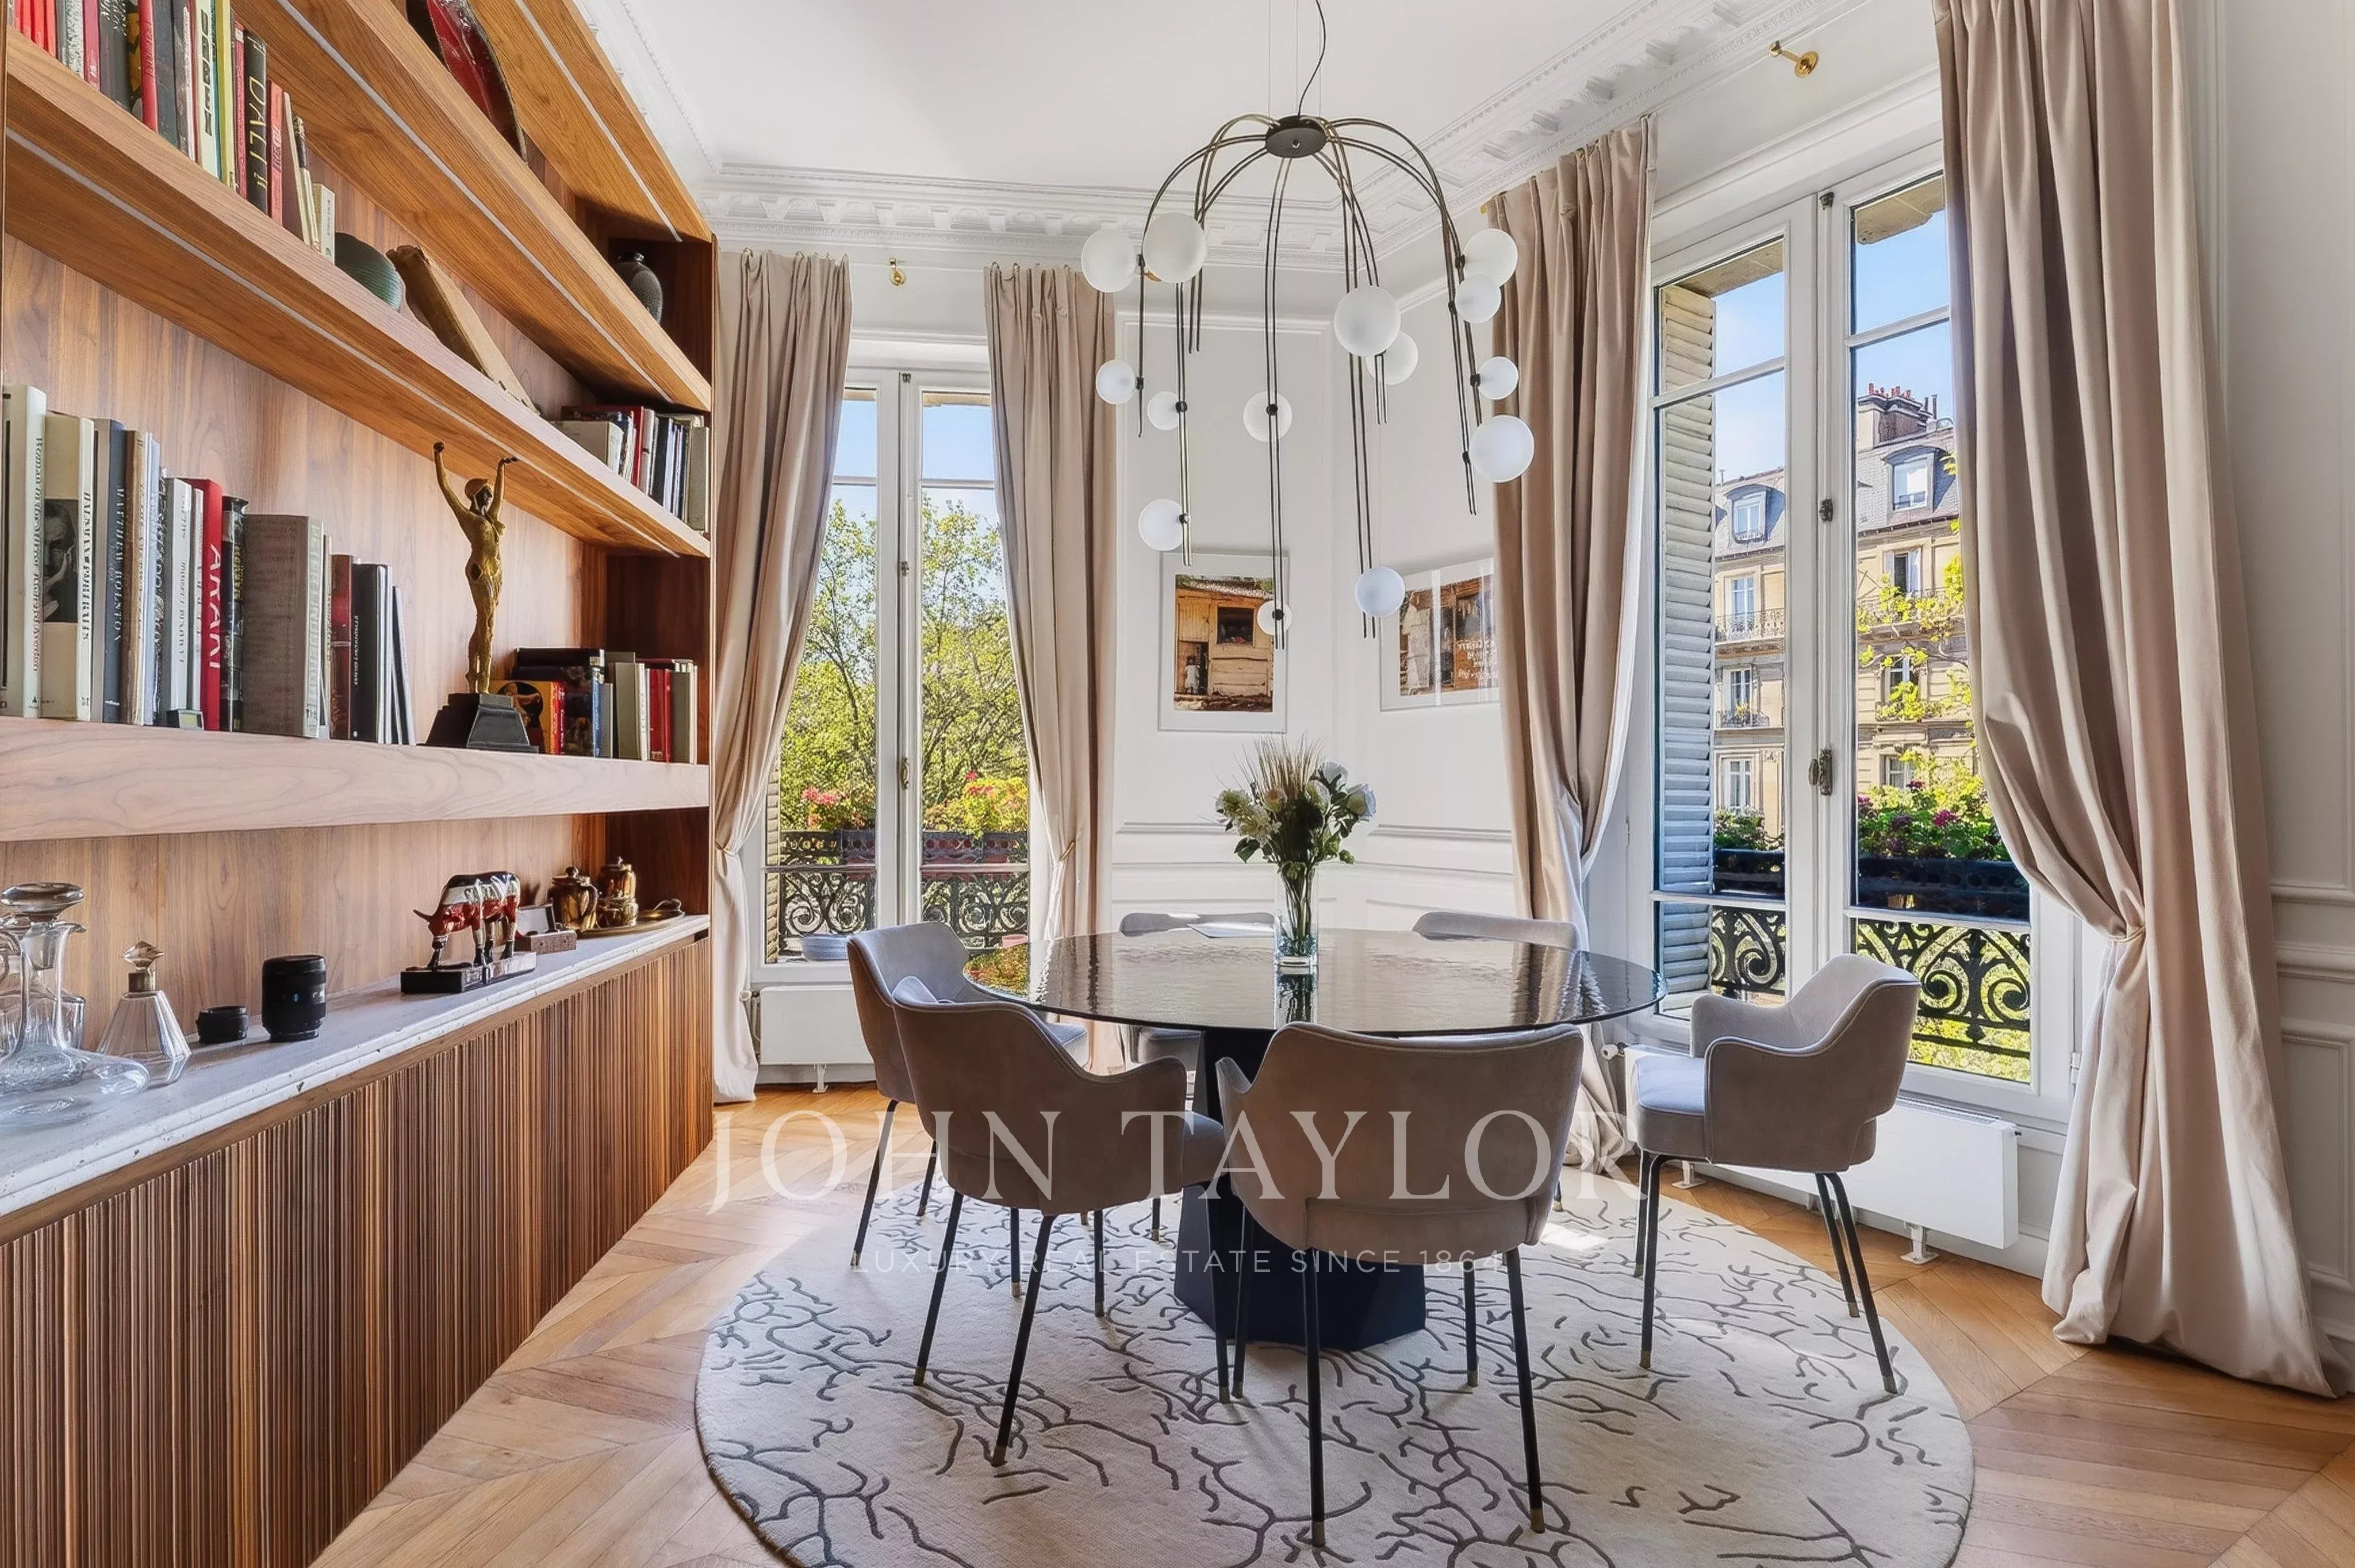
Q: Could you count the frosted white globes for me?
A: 14